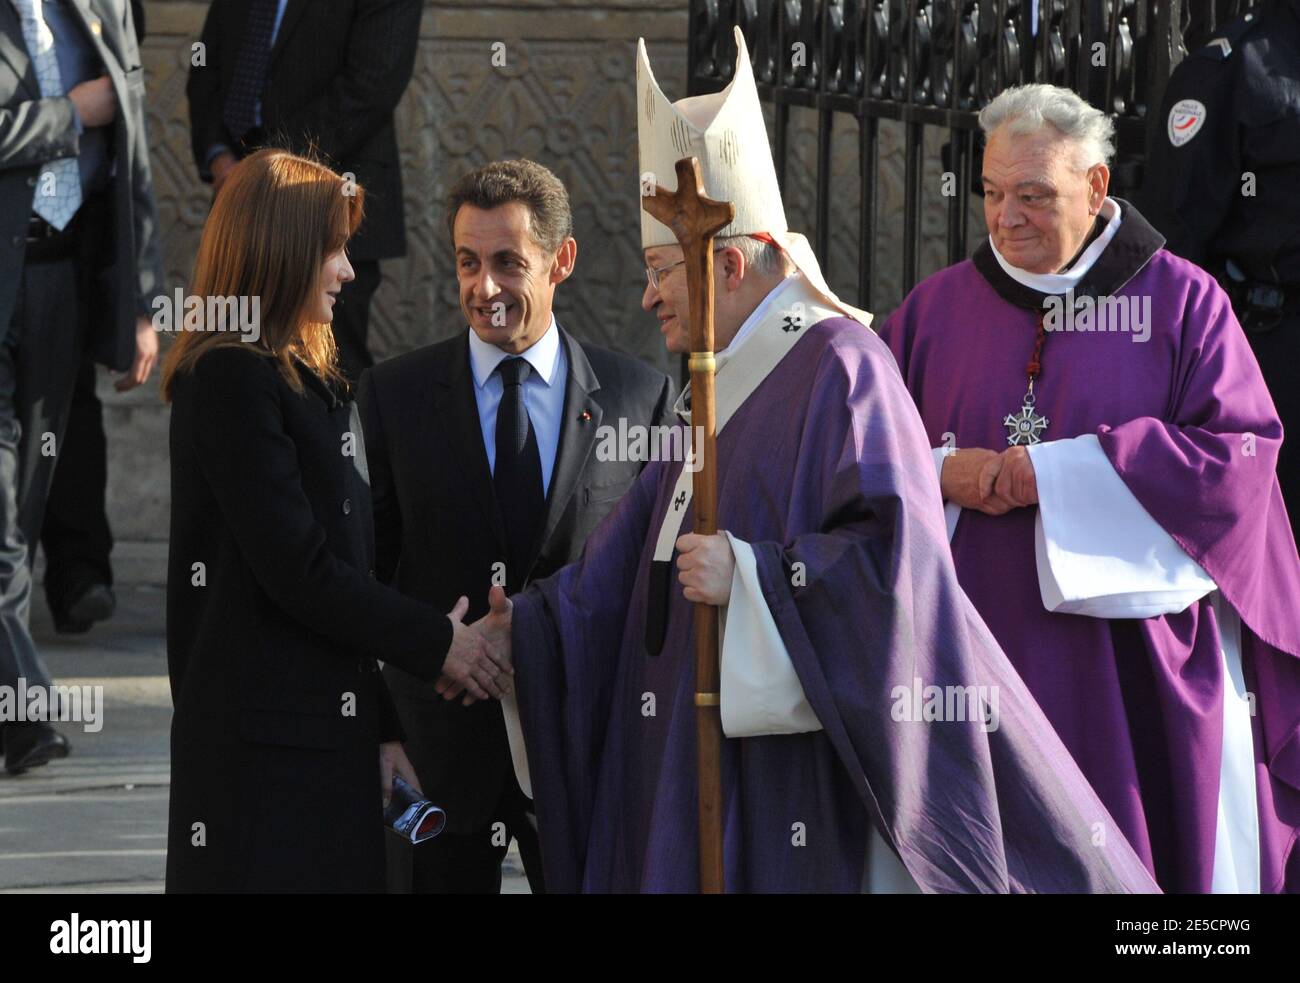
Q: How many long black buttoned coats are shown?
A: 1